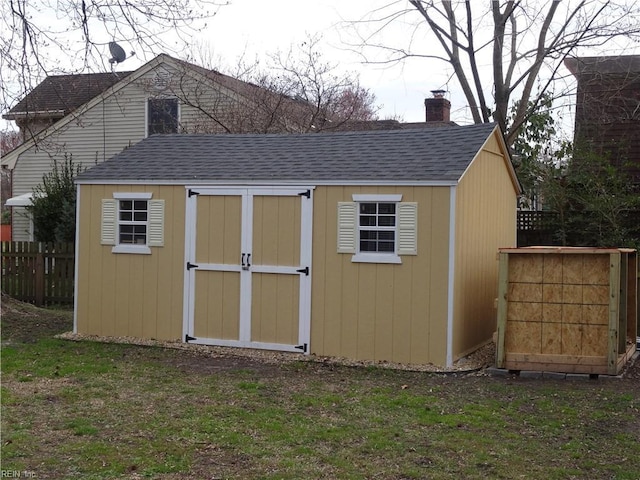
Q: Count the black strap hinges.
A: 6